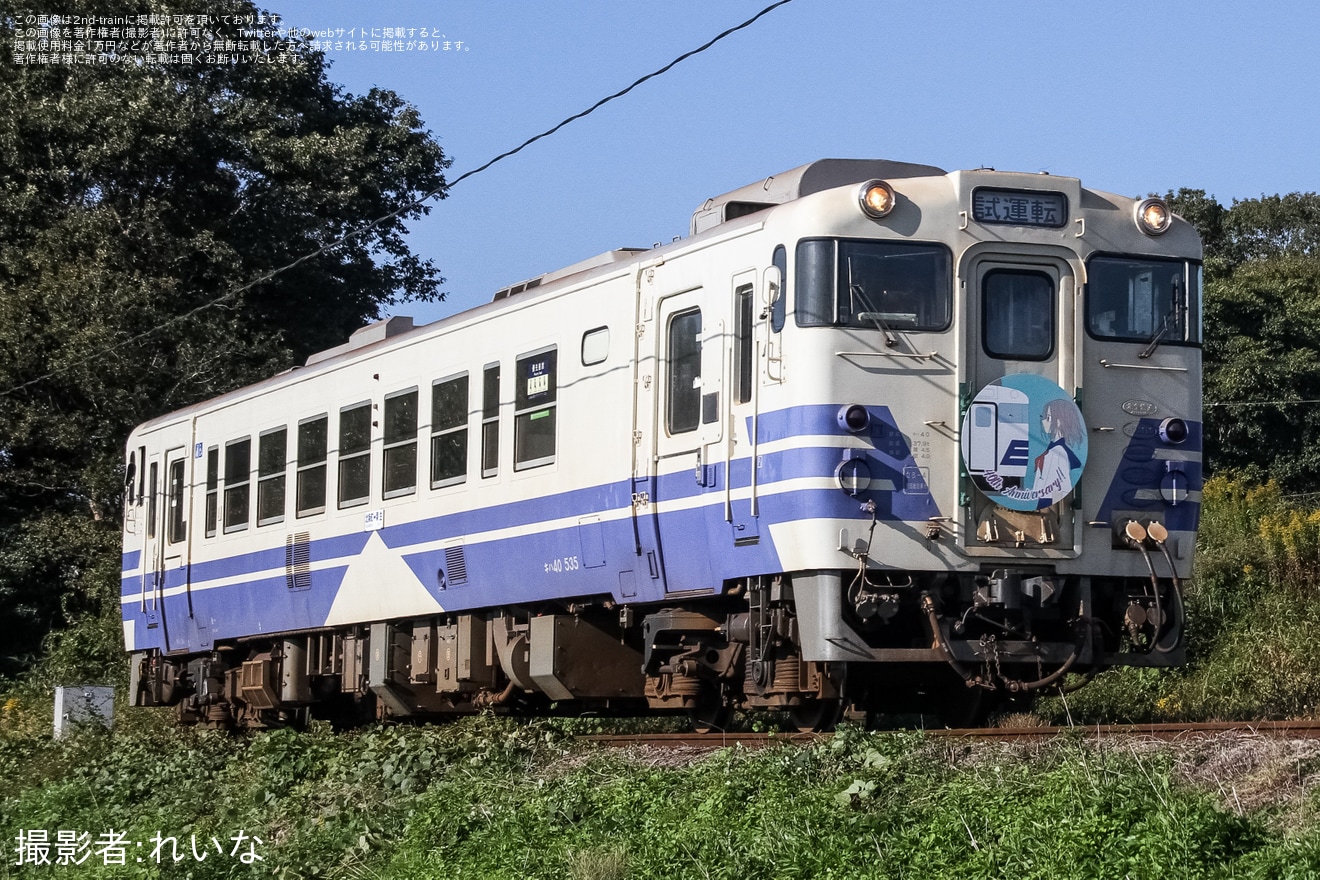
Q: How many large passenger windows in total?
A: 7